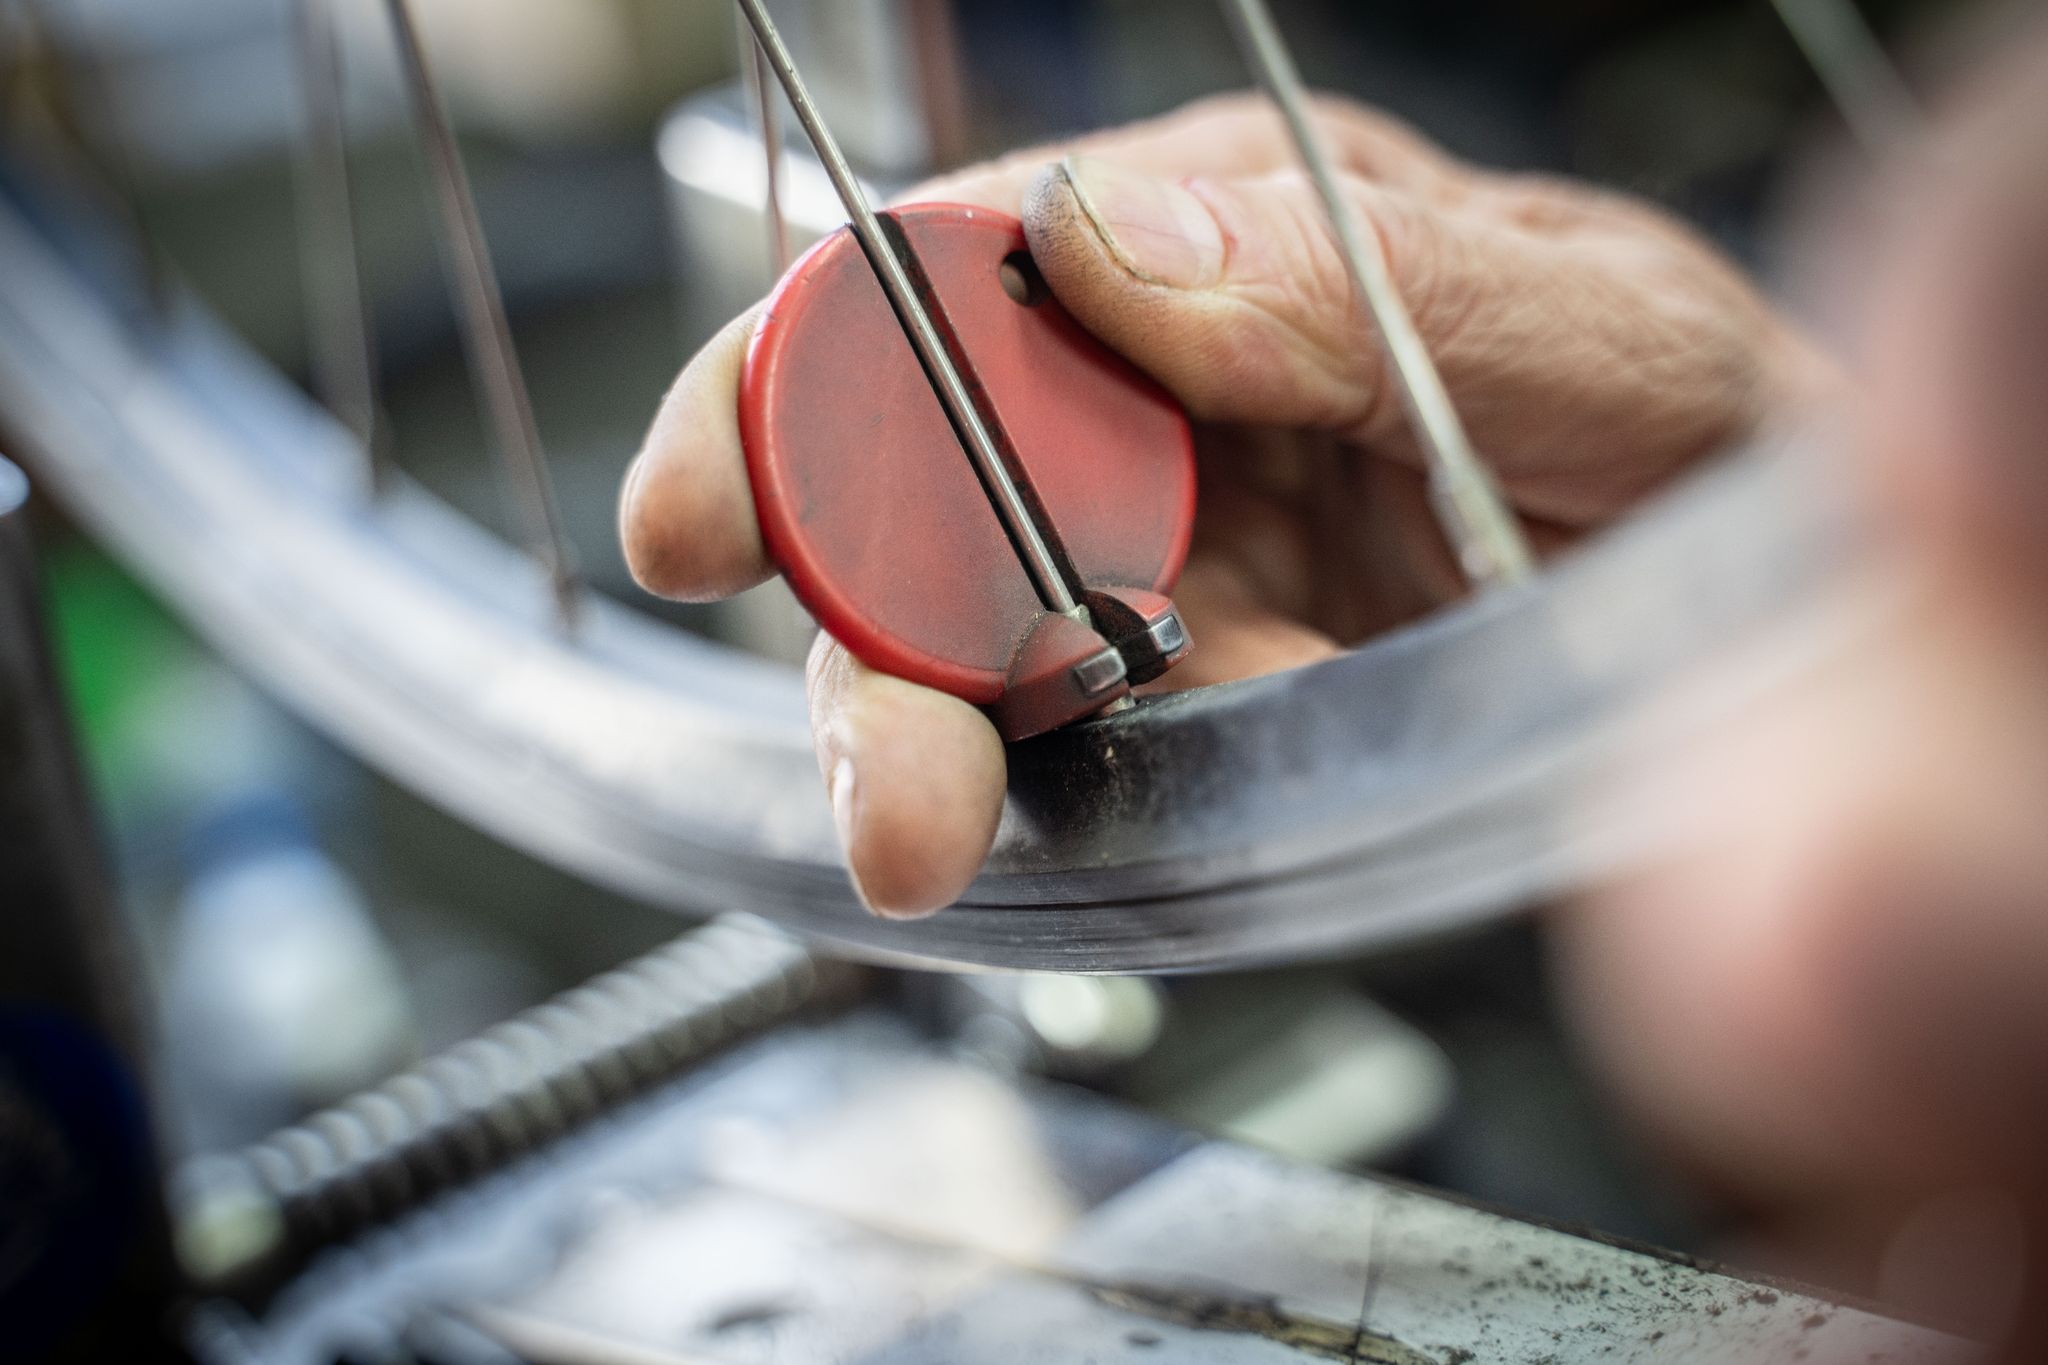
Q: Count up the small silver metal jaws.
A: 2